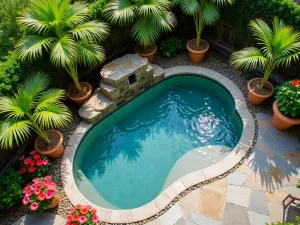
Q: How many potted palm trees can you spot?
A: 5